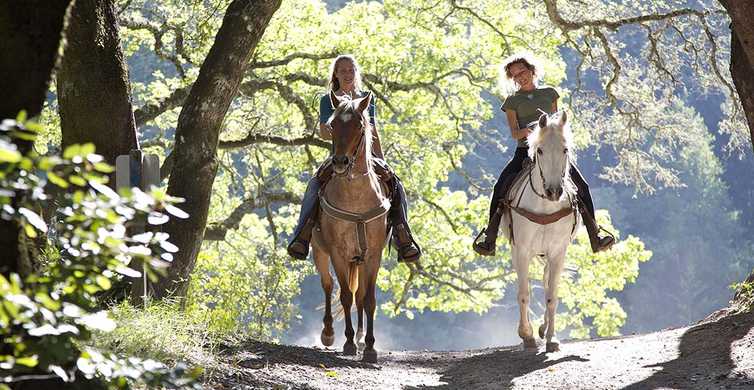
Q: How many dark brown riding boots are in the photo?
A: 4